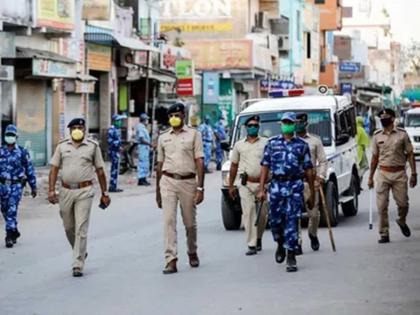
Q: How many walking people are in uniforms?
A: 7